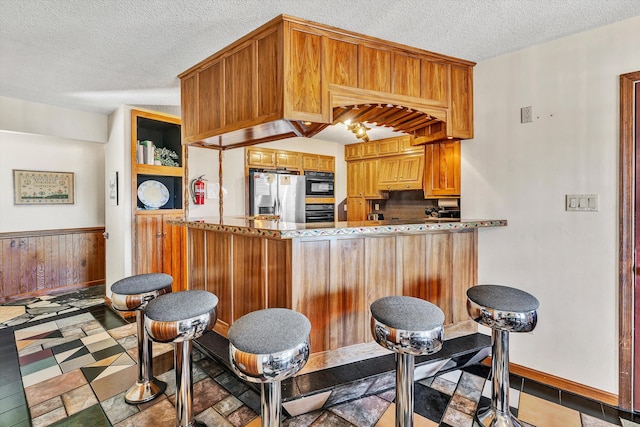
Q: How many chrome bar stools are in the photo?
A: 5